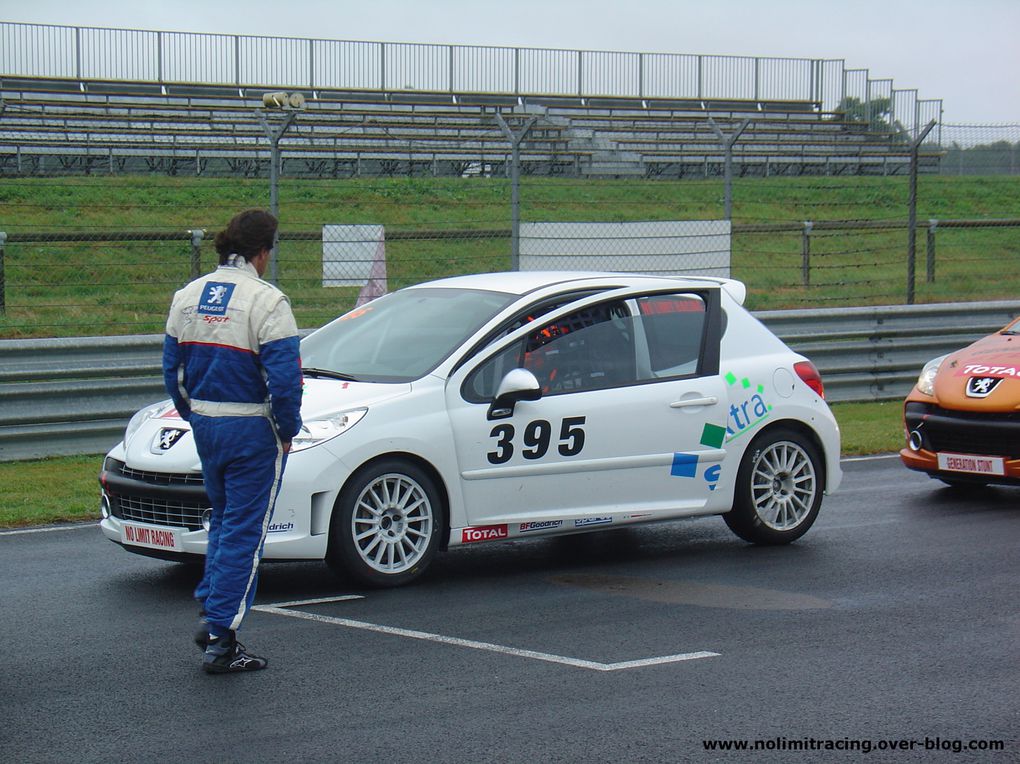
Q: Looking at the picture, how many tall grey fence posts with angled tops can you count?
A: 4